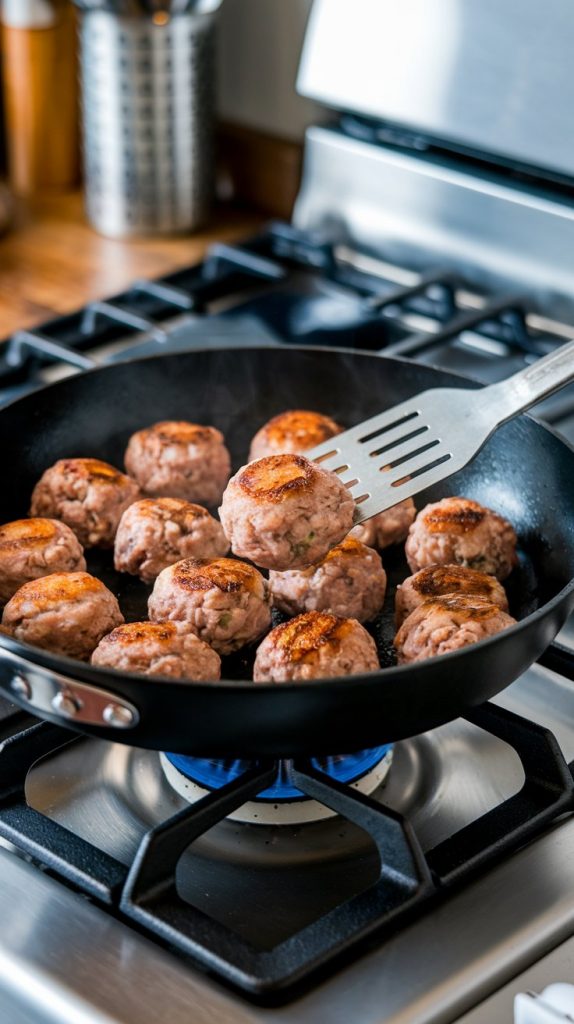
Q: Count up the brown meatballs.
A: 15